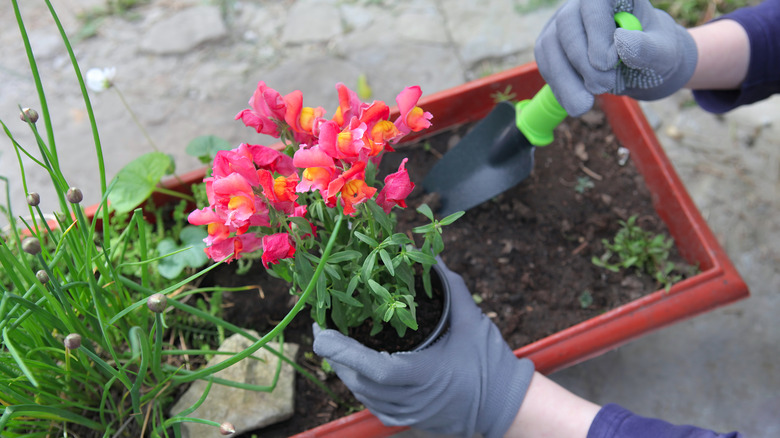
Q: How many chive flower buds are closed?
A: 8